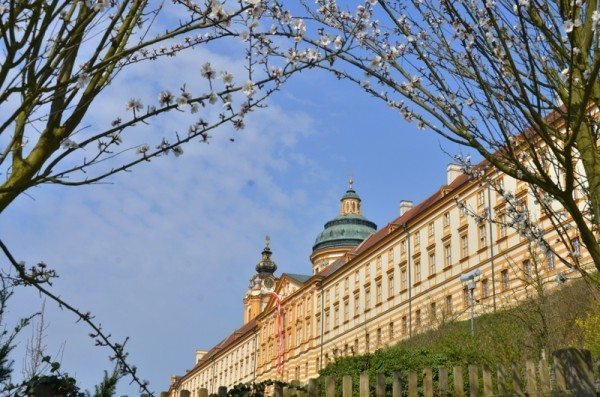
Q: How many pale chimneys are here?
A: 3